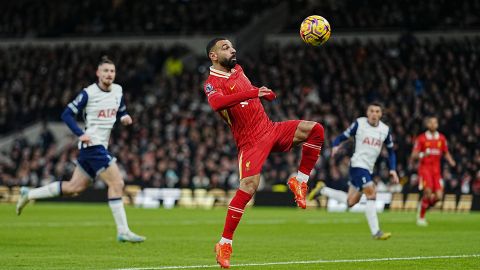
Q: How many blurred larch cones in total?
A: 0